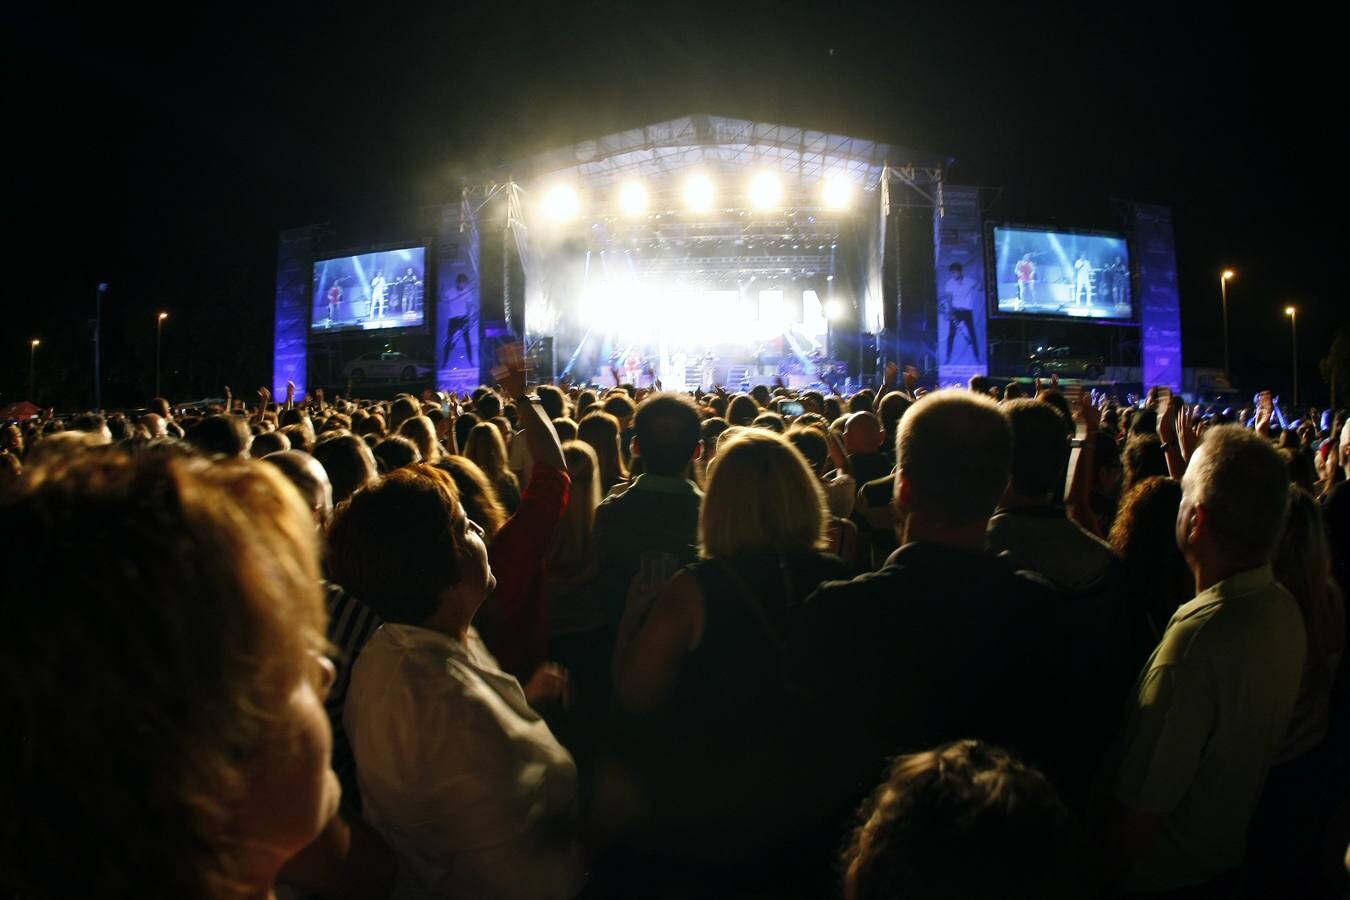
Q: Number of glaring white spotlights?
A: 5